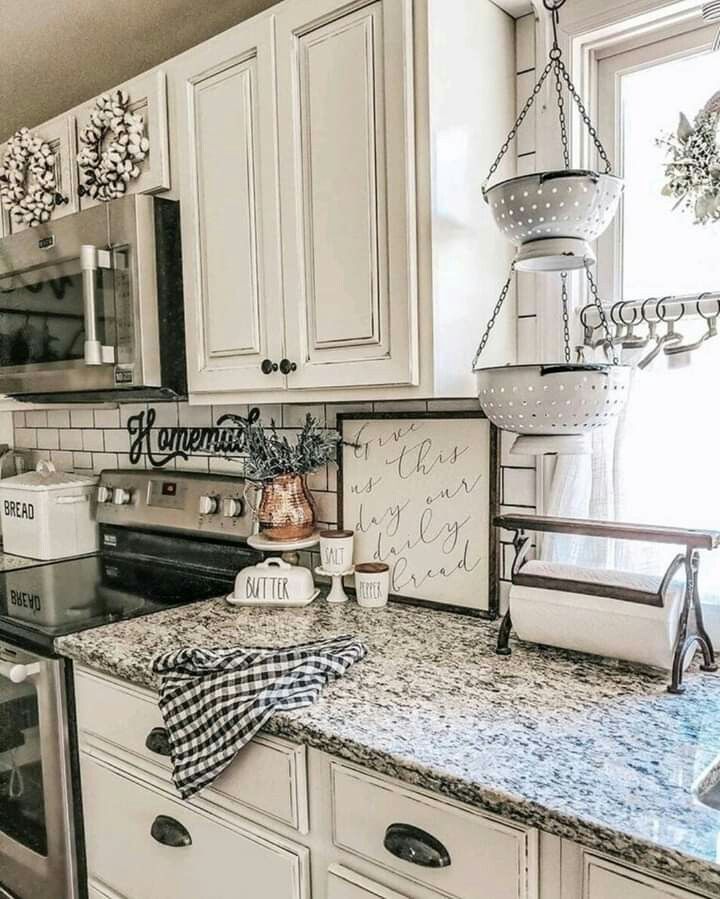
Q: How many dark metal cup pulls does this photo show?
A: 3